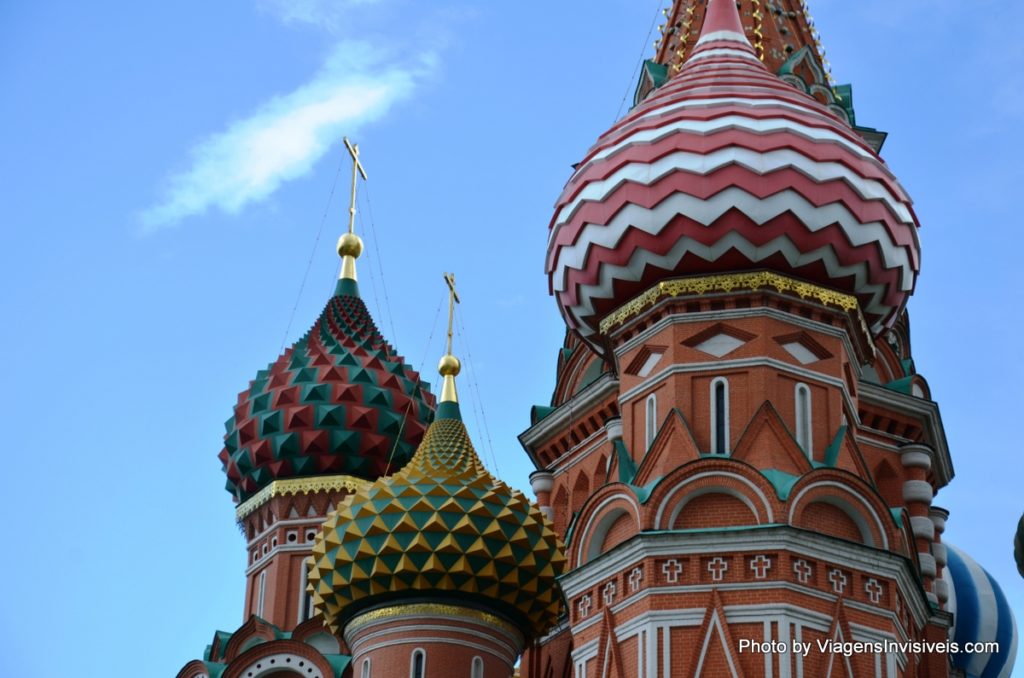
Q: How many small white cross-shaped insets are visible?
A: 9